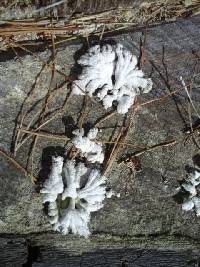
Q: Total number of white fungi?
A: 4